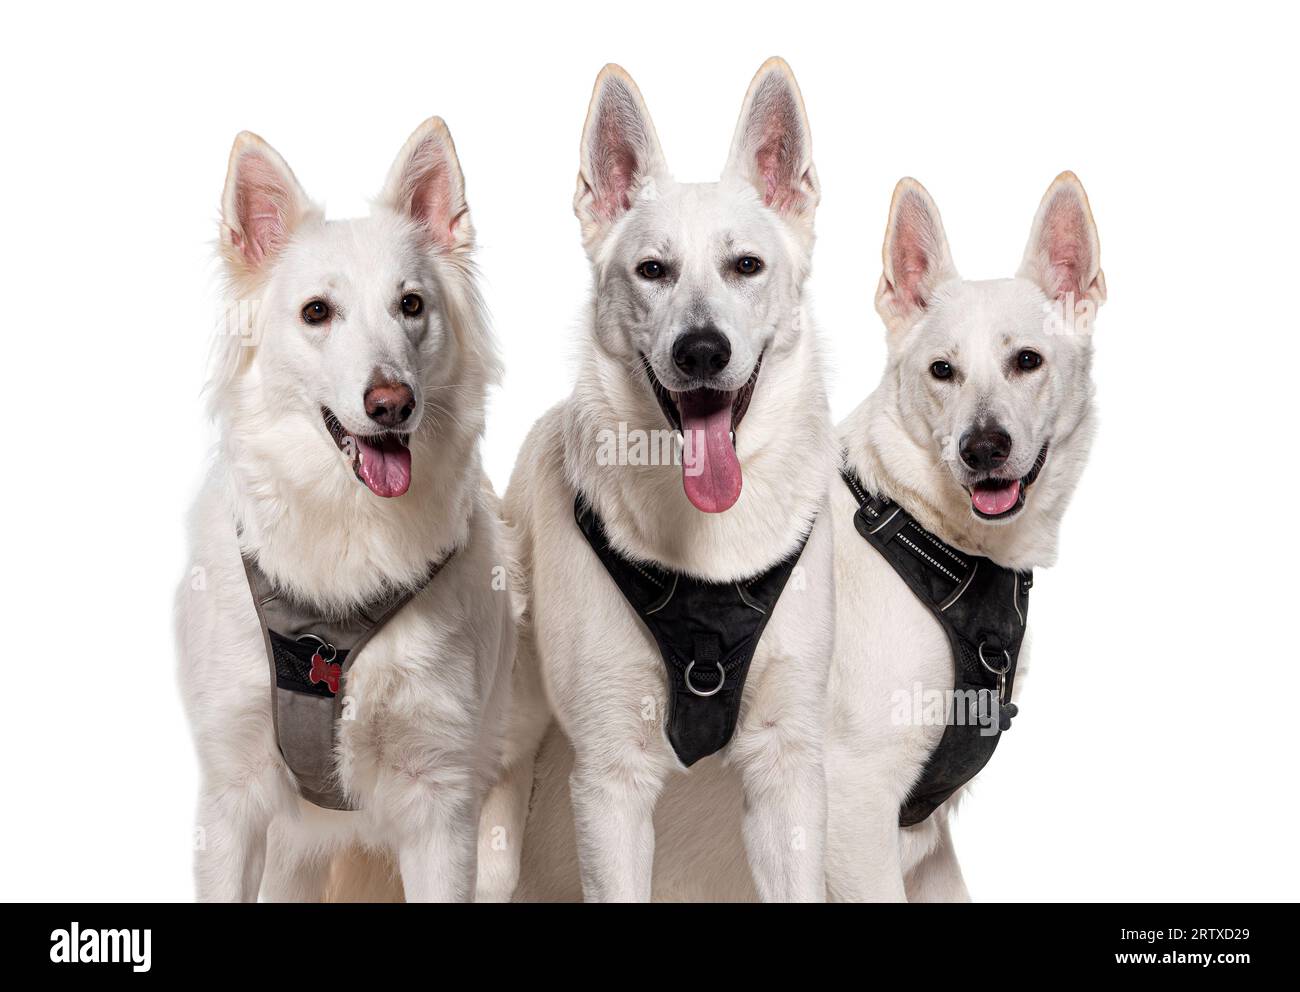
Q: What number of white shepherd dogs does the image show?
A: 3